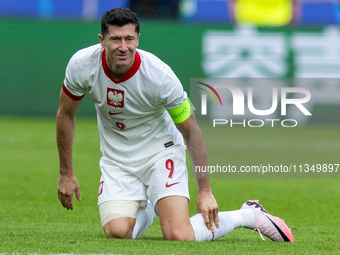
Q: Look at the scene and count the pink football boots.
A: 1